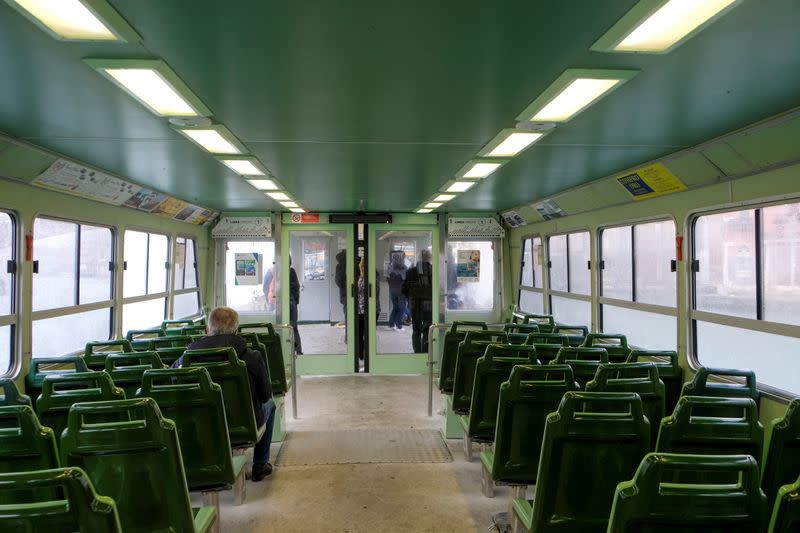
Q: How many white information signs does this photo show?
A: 2